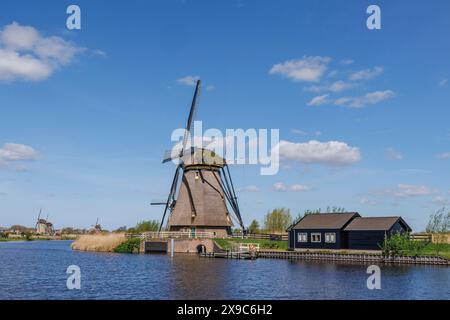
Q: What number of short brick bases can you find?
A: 1